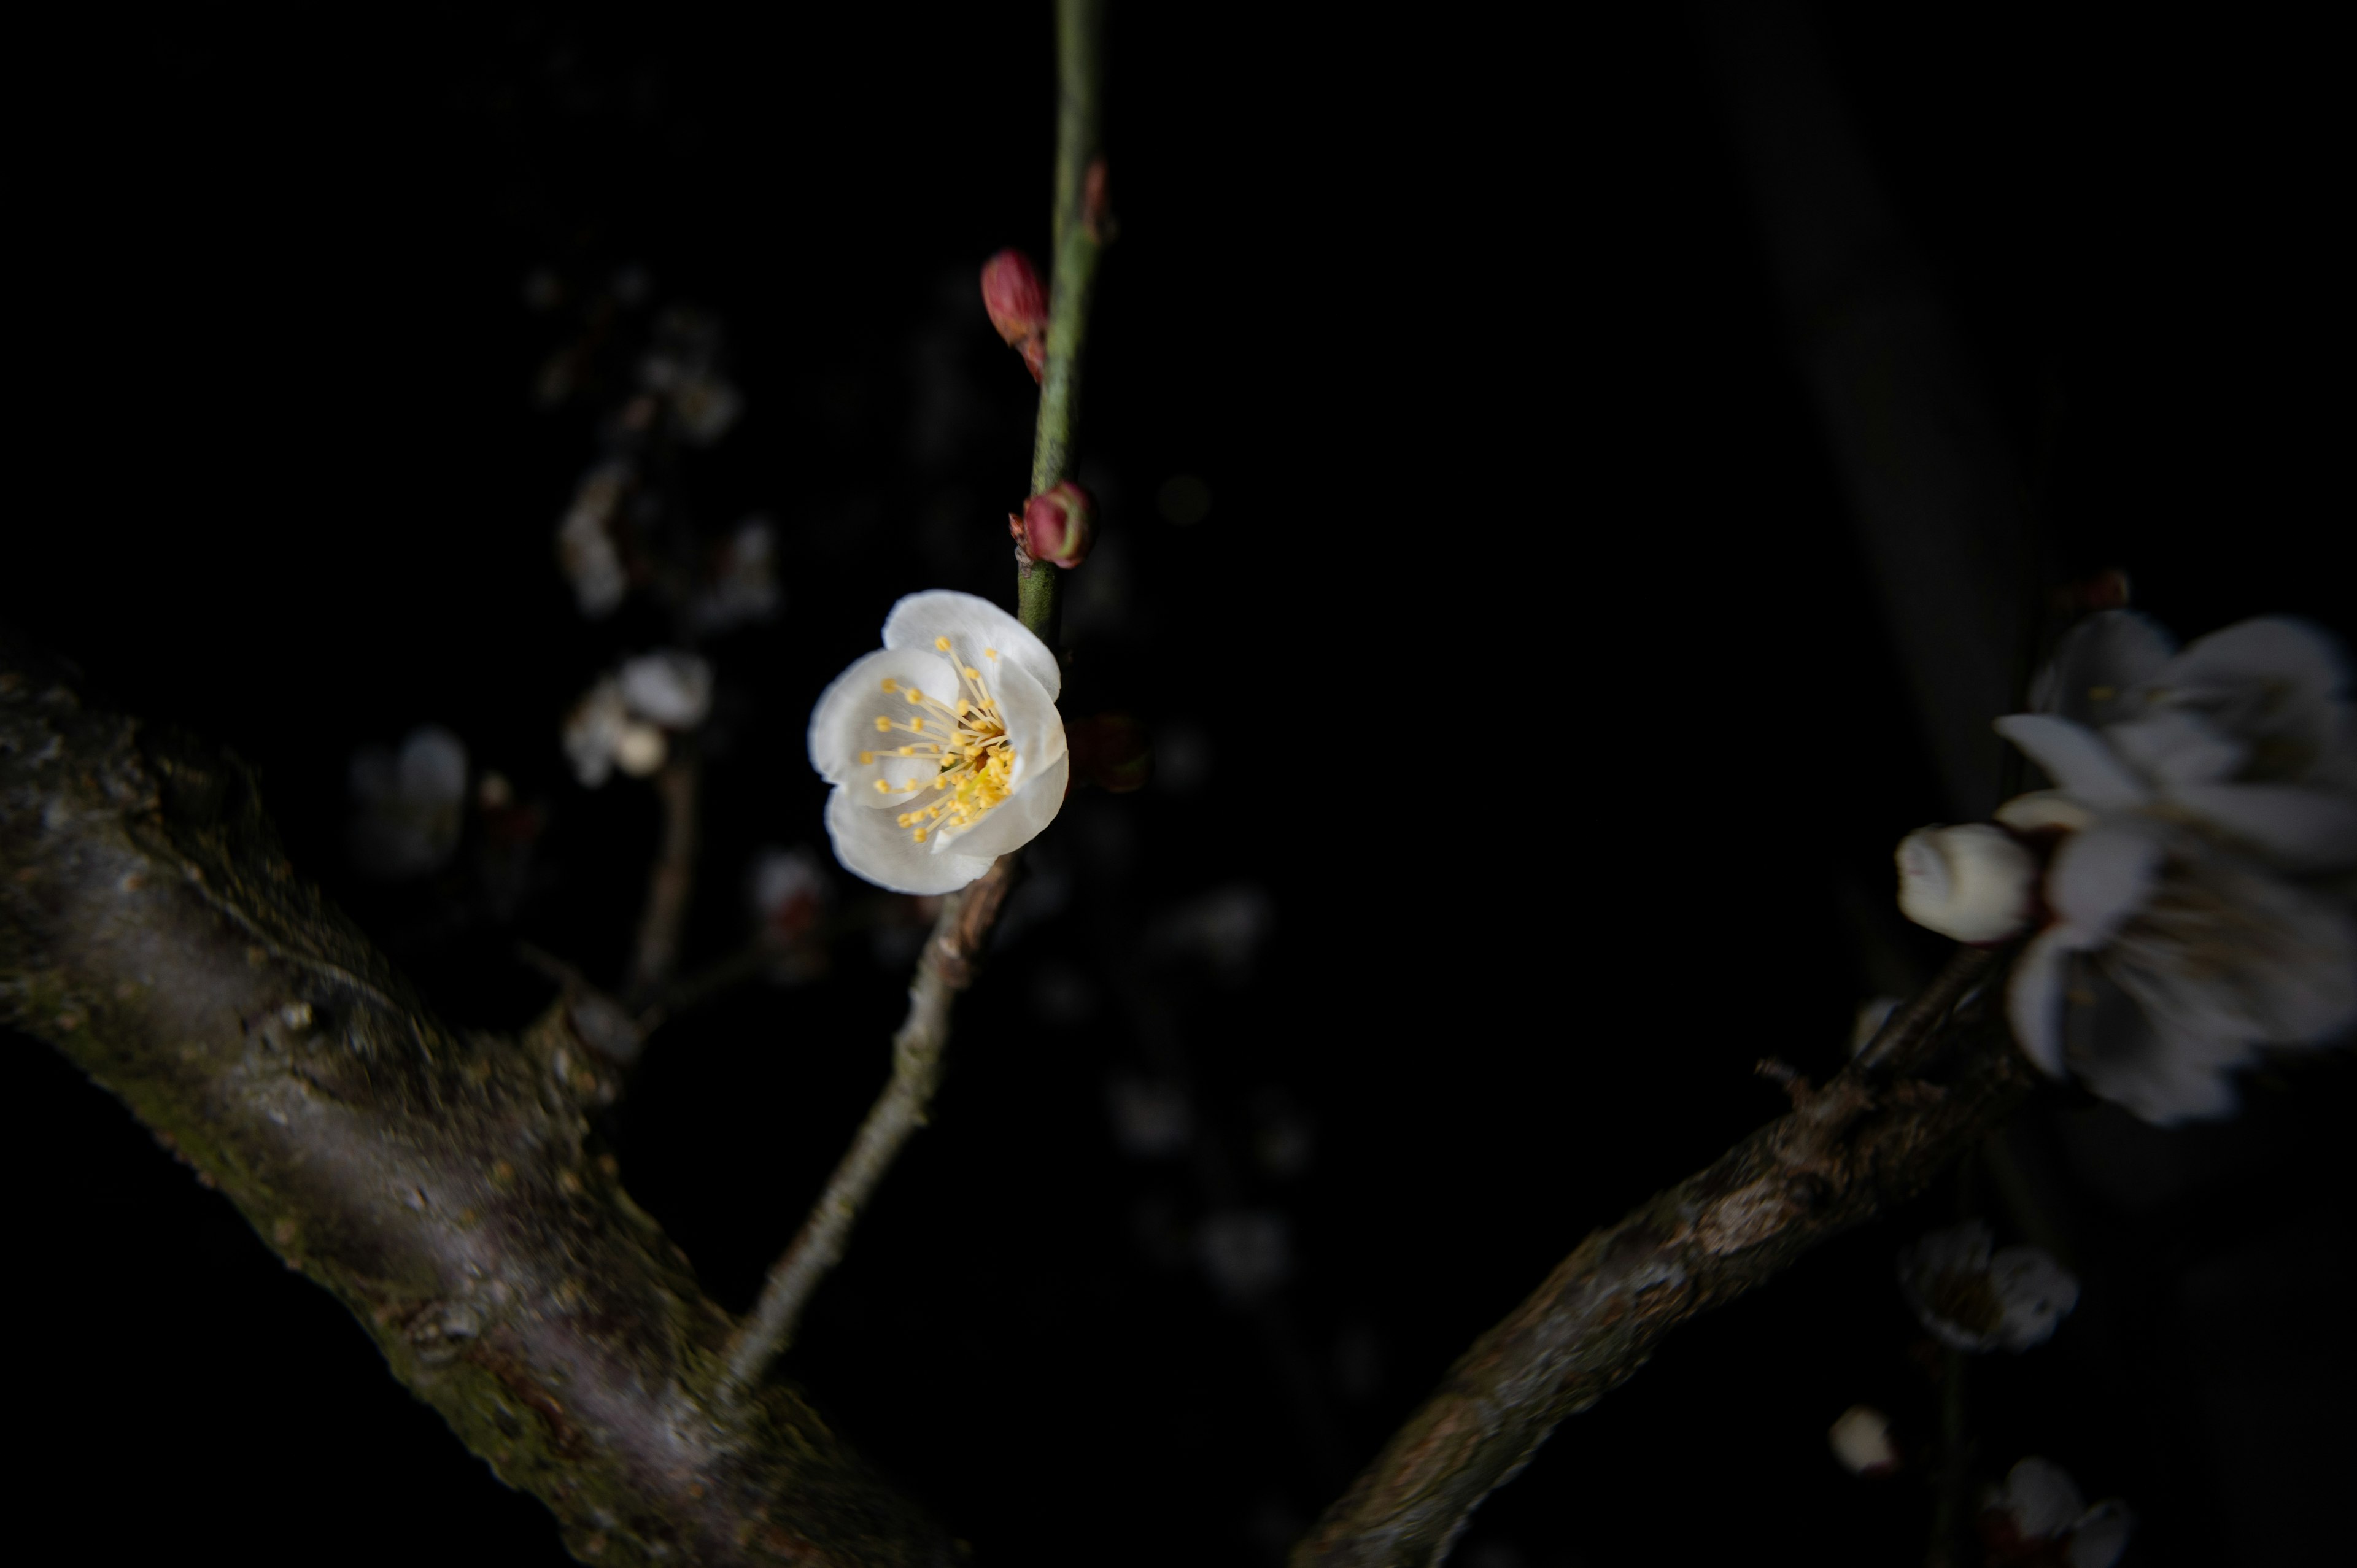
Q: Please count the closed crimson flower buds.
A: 2